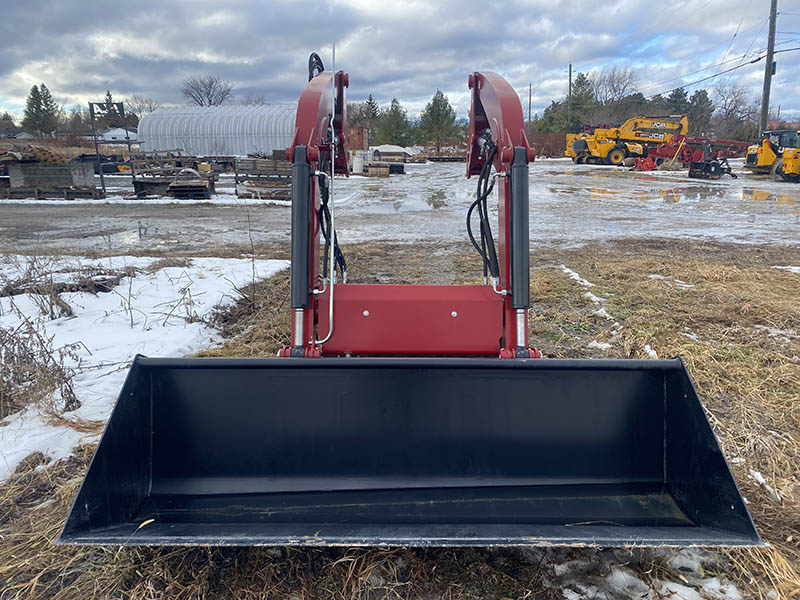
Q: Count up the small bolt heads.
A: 2